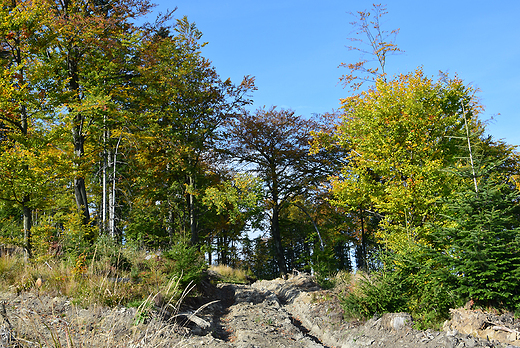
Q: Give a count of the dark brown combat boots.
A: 0